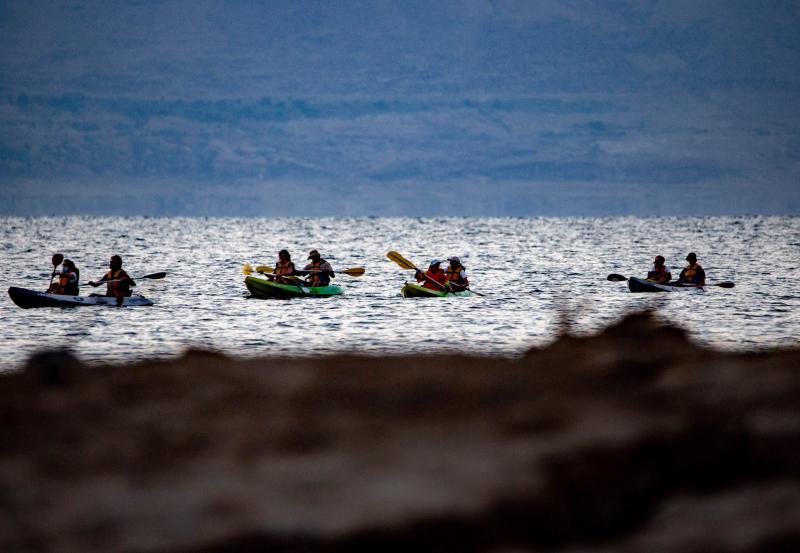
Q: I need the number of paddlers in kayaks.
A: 8